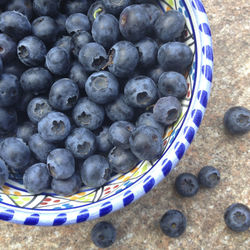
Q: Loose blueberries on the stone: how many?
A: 6